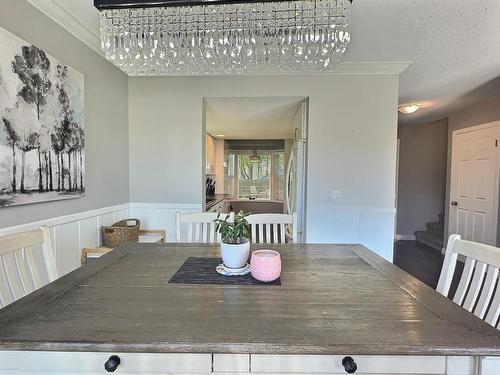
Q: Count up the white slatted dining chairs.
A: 4